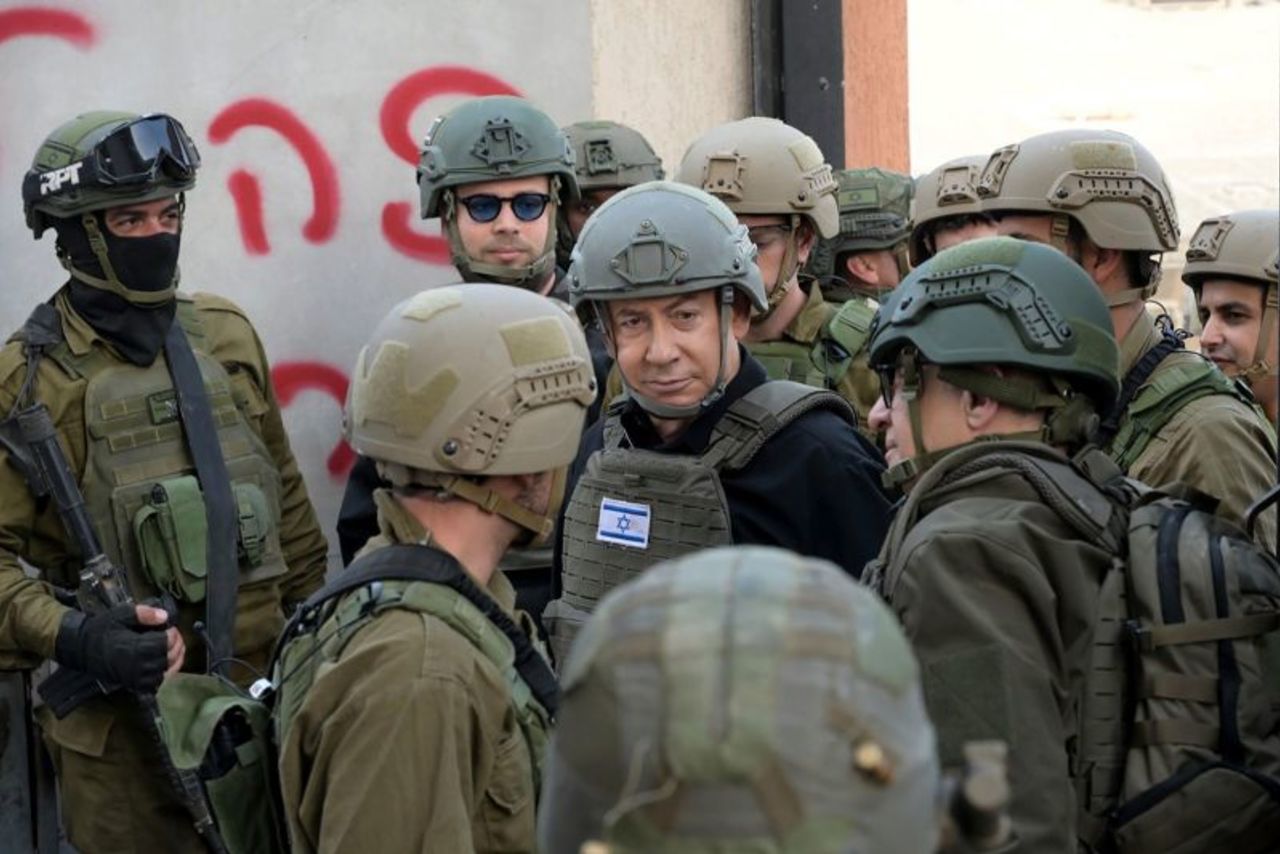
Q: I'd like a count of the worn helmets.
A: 12